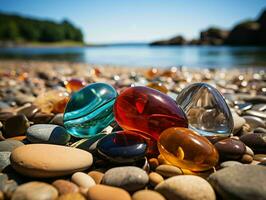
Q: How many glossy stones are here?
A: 5